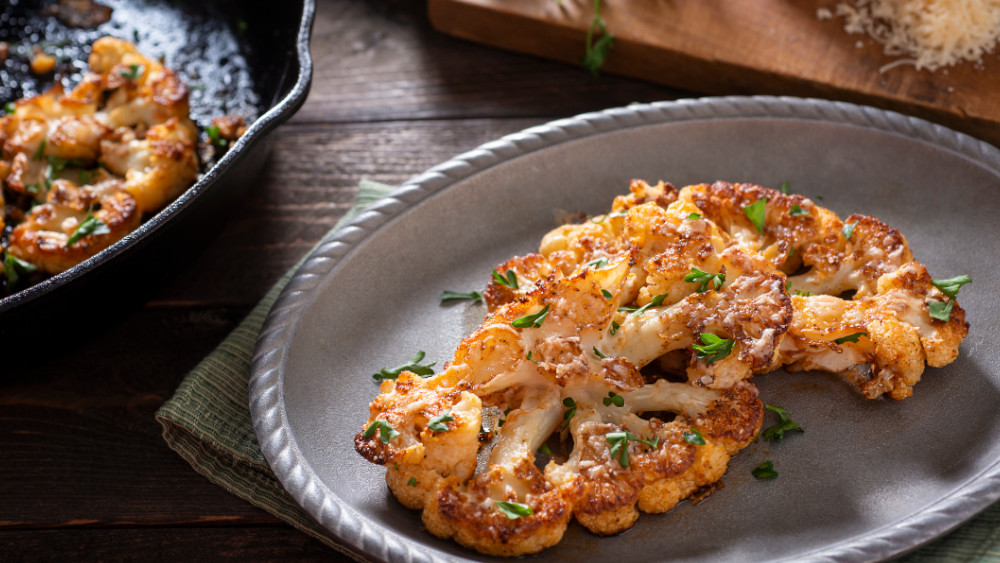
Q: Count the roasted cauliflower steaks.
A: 3